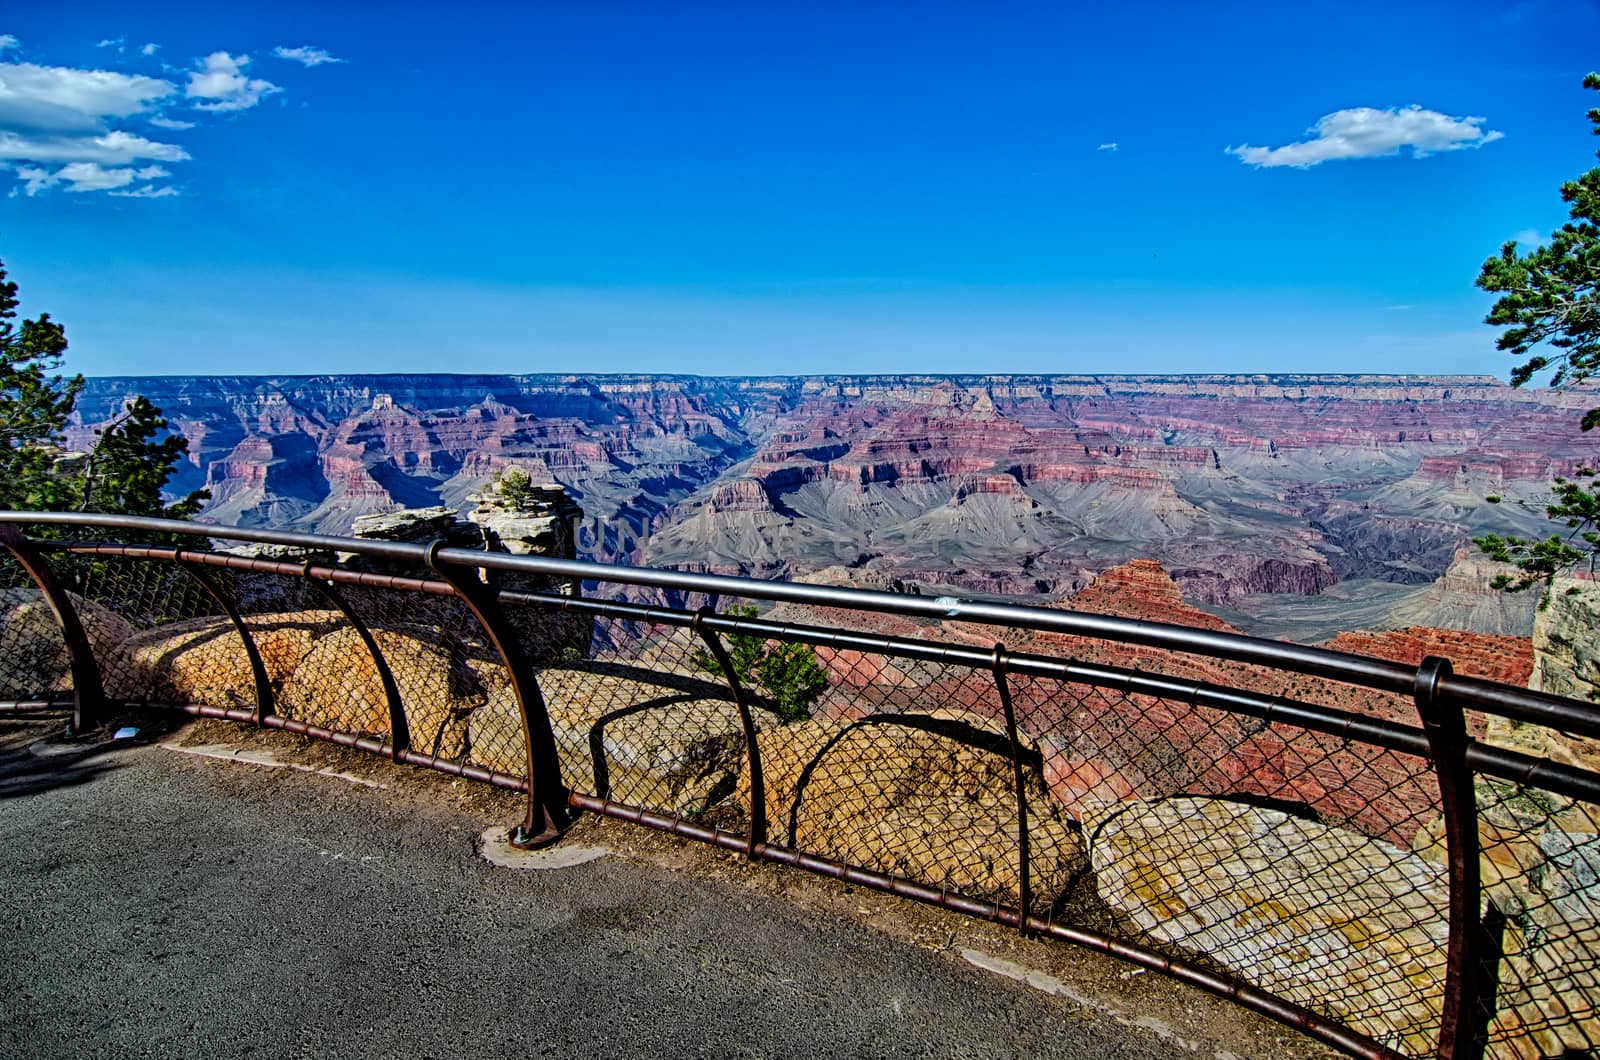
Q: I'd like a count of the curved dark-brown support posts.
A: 7